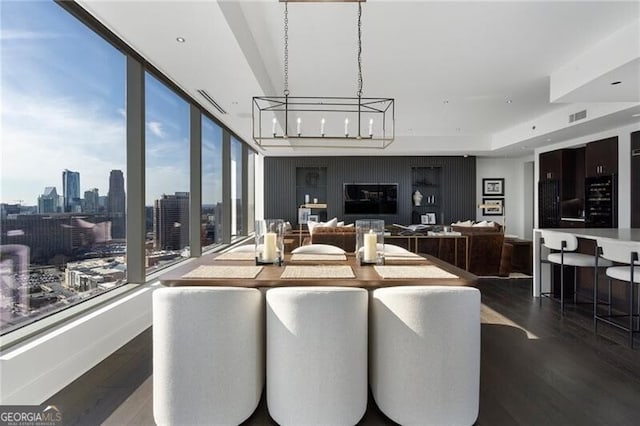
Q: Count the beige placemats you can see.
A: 6